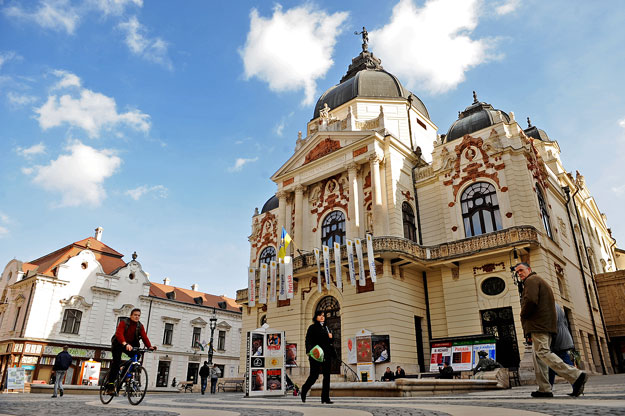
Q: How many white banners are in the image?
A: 11